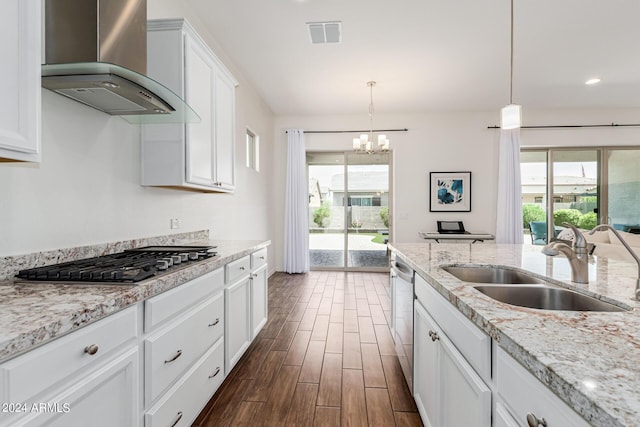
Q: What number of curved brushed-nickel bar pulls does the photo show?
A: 4